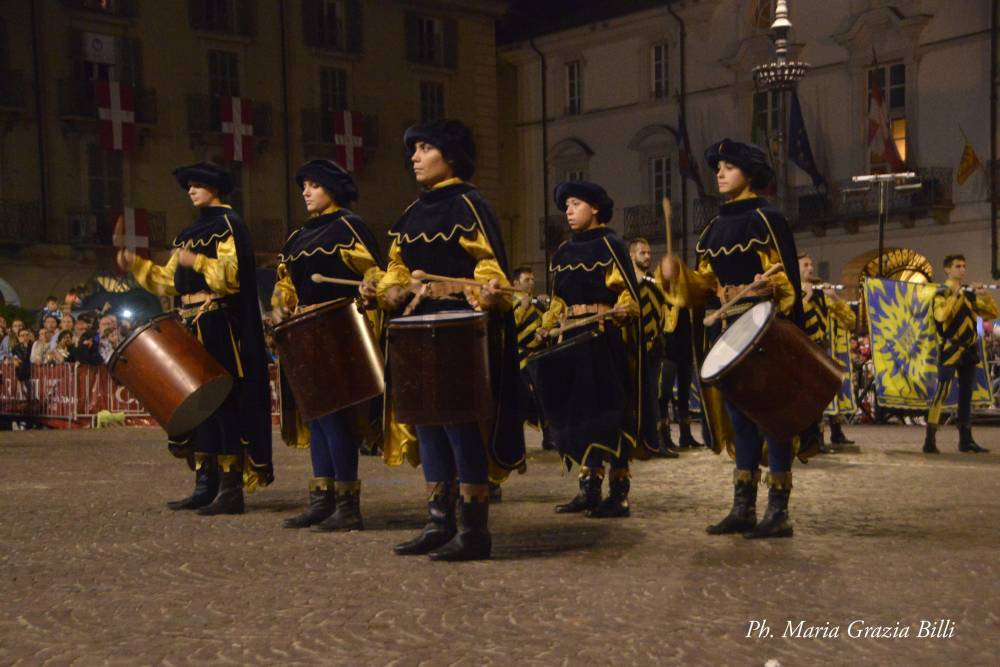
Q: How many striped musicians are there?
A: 4